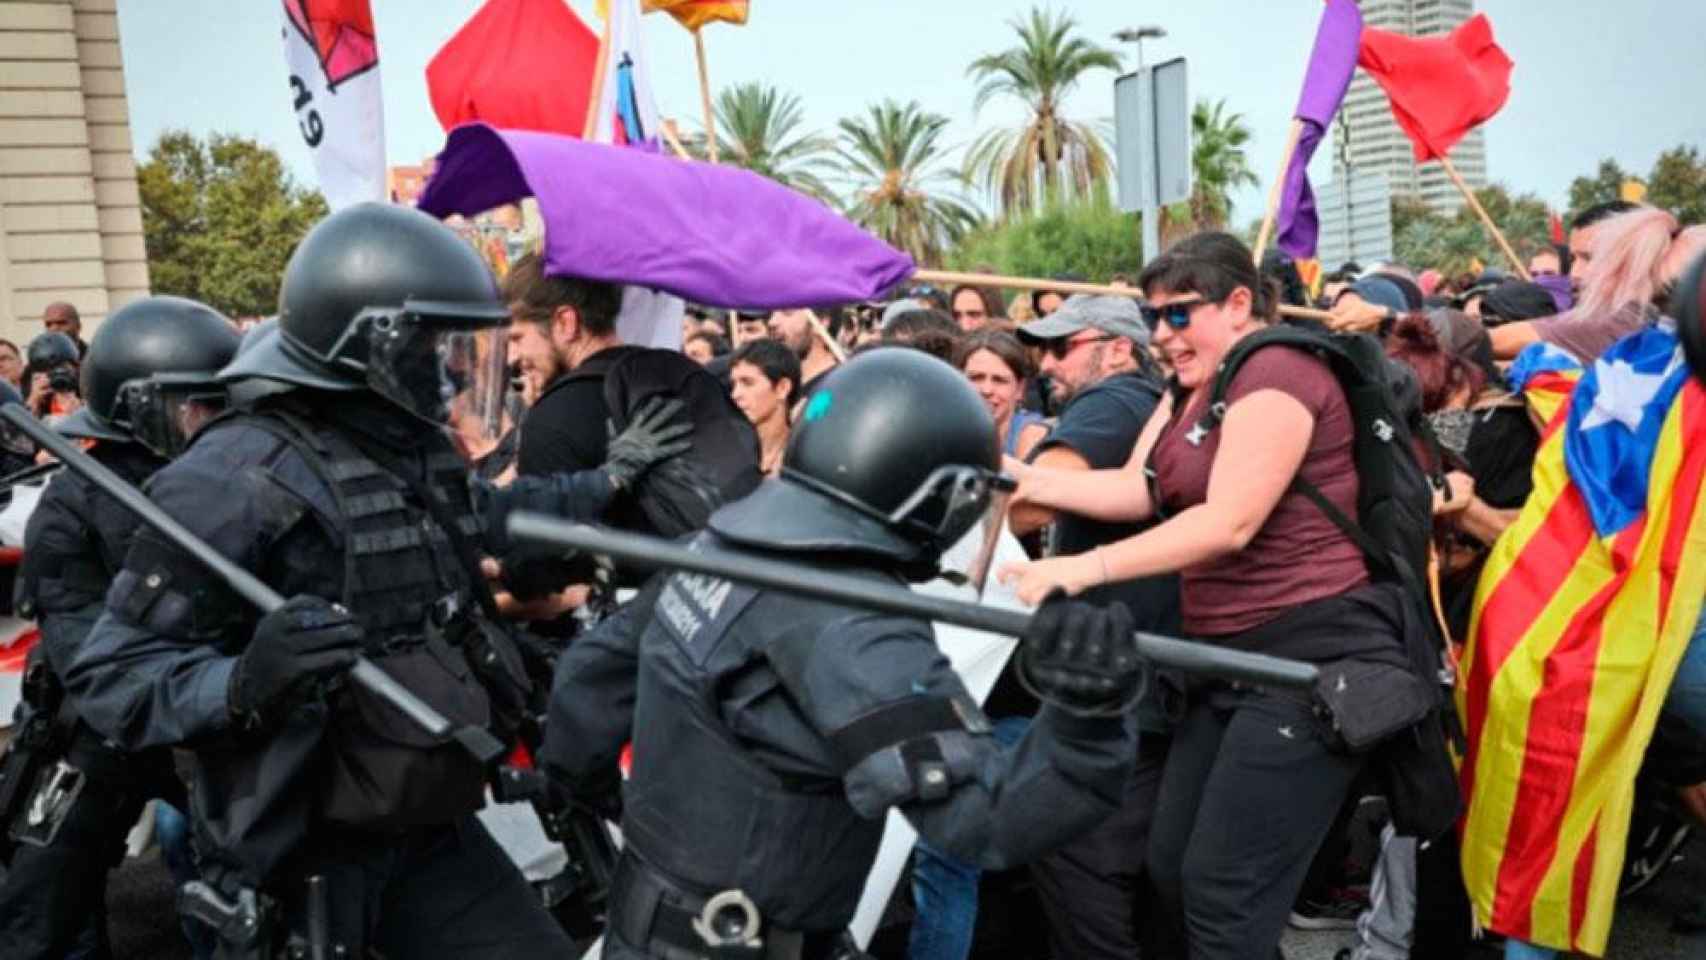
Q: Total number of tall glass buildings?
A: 1